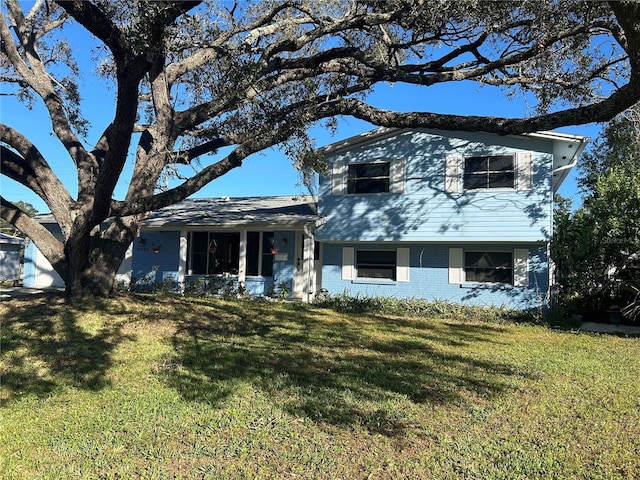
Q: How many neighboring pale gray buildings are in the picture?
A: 1